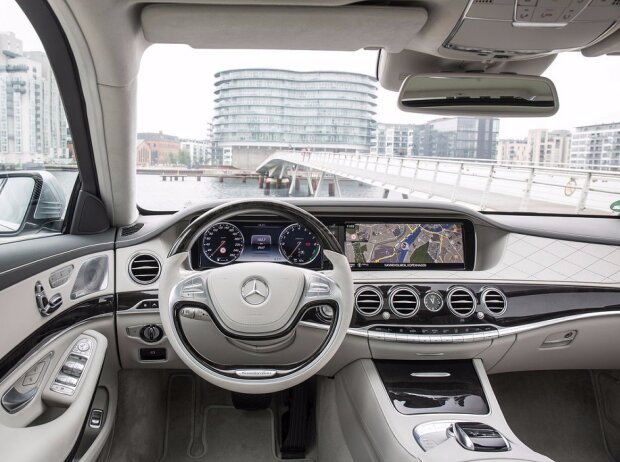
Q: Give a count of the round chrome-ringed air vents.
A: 5